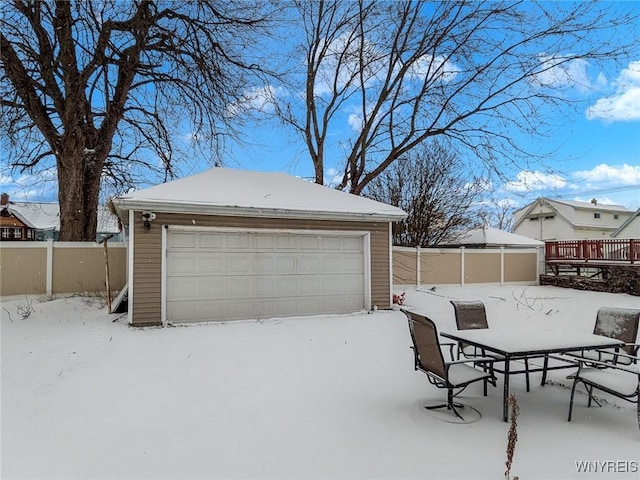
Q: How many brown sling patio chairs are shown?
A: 4